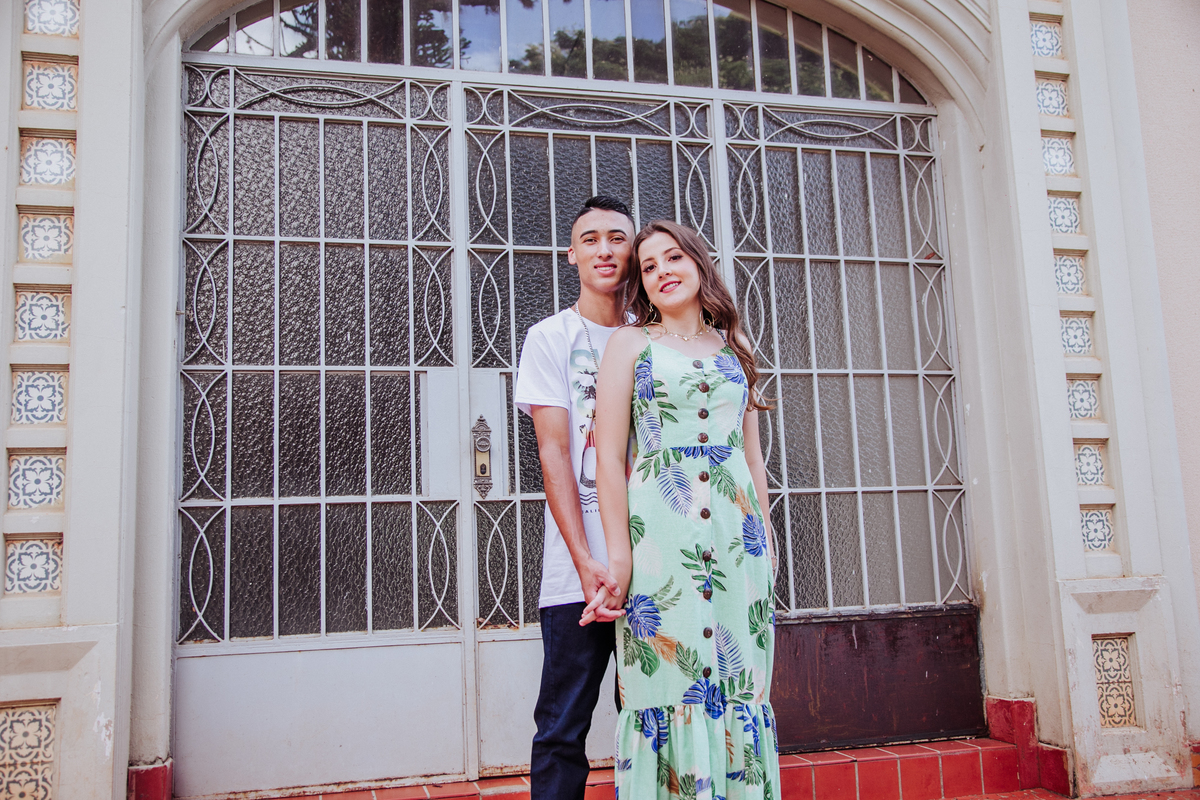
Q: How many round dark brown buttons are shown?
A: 10